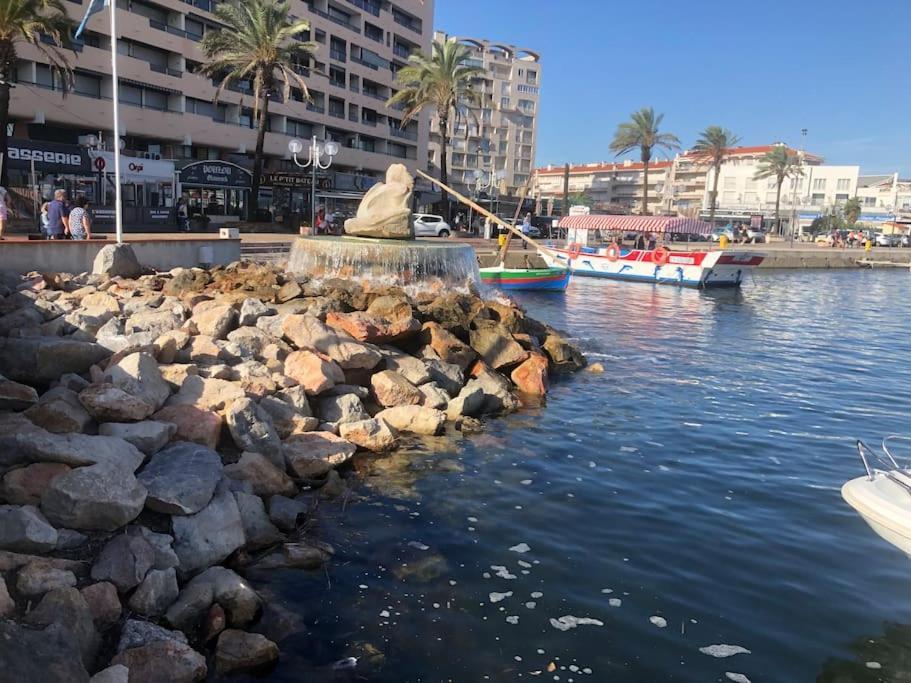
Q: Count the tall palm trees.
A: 6